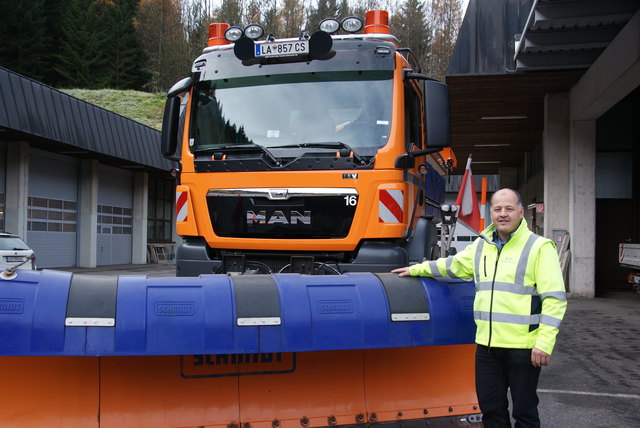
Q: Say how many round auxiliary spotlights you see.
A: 4